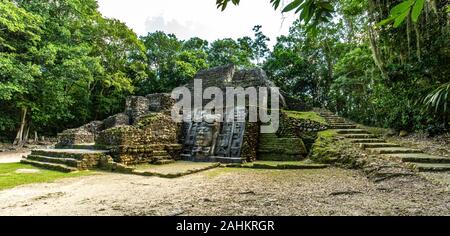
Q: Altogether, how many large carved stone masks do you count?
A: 1